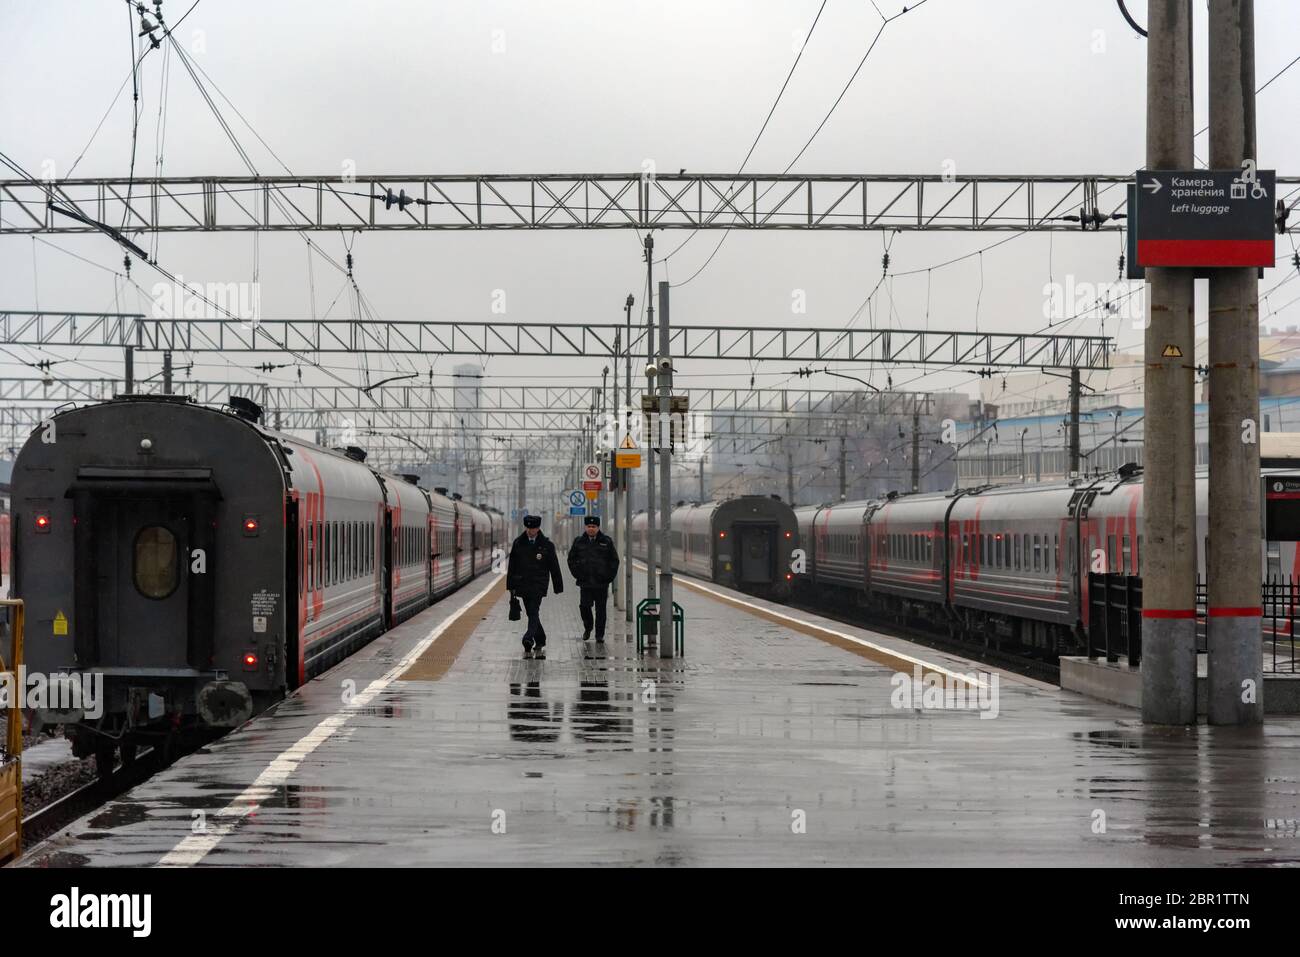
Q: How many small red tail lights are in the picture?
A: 6